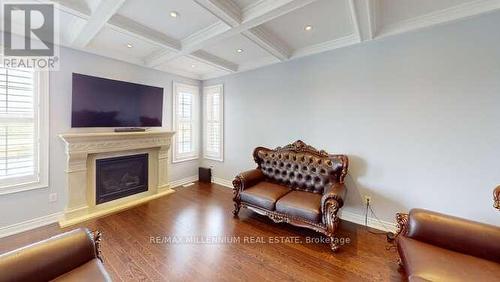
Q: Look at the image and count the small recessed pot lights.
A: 5